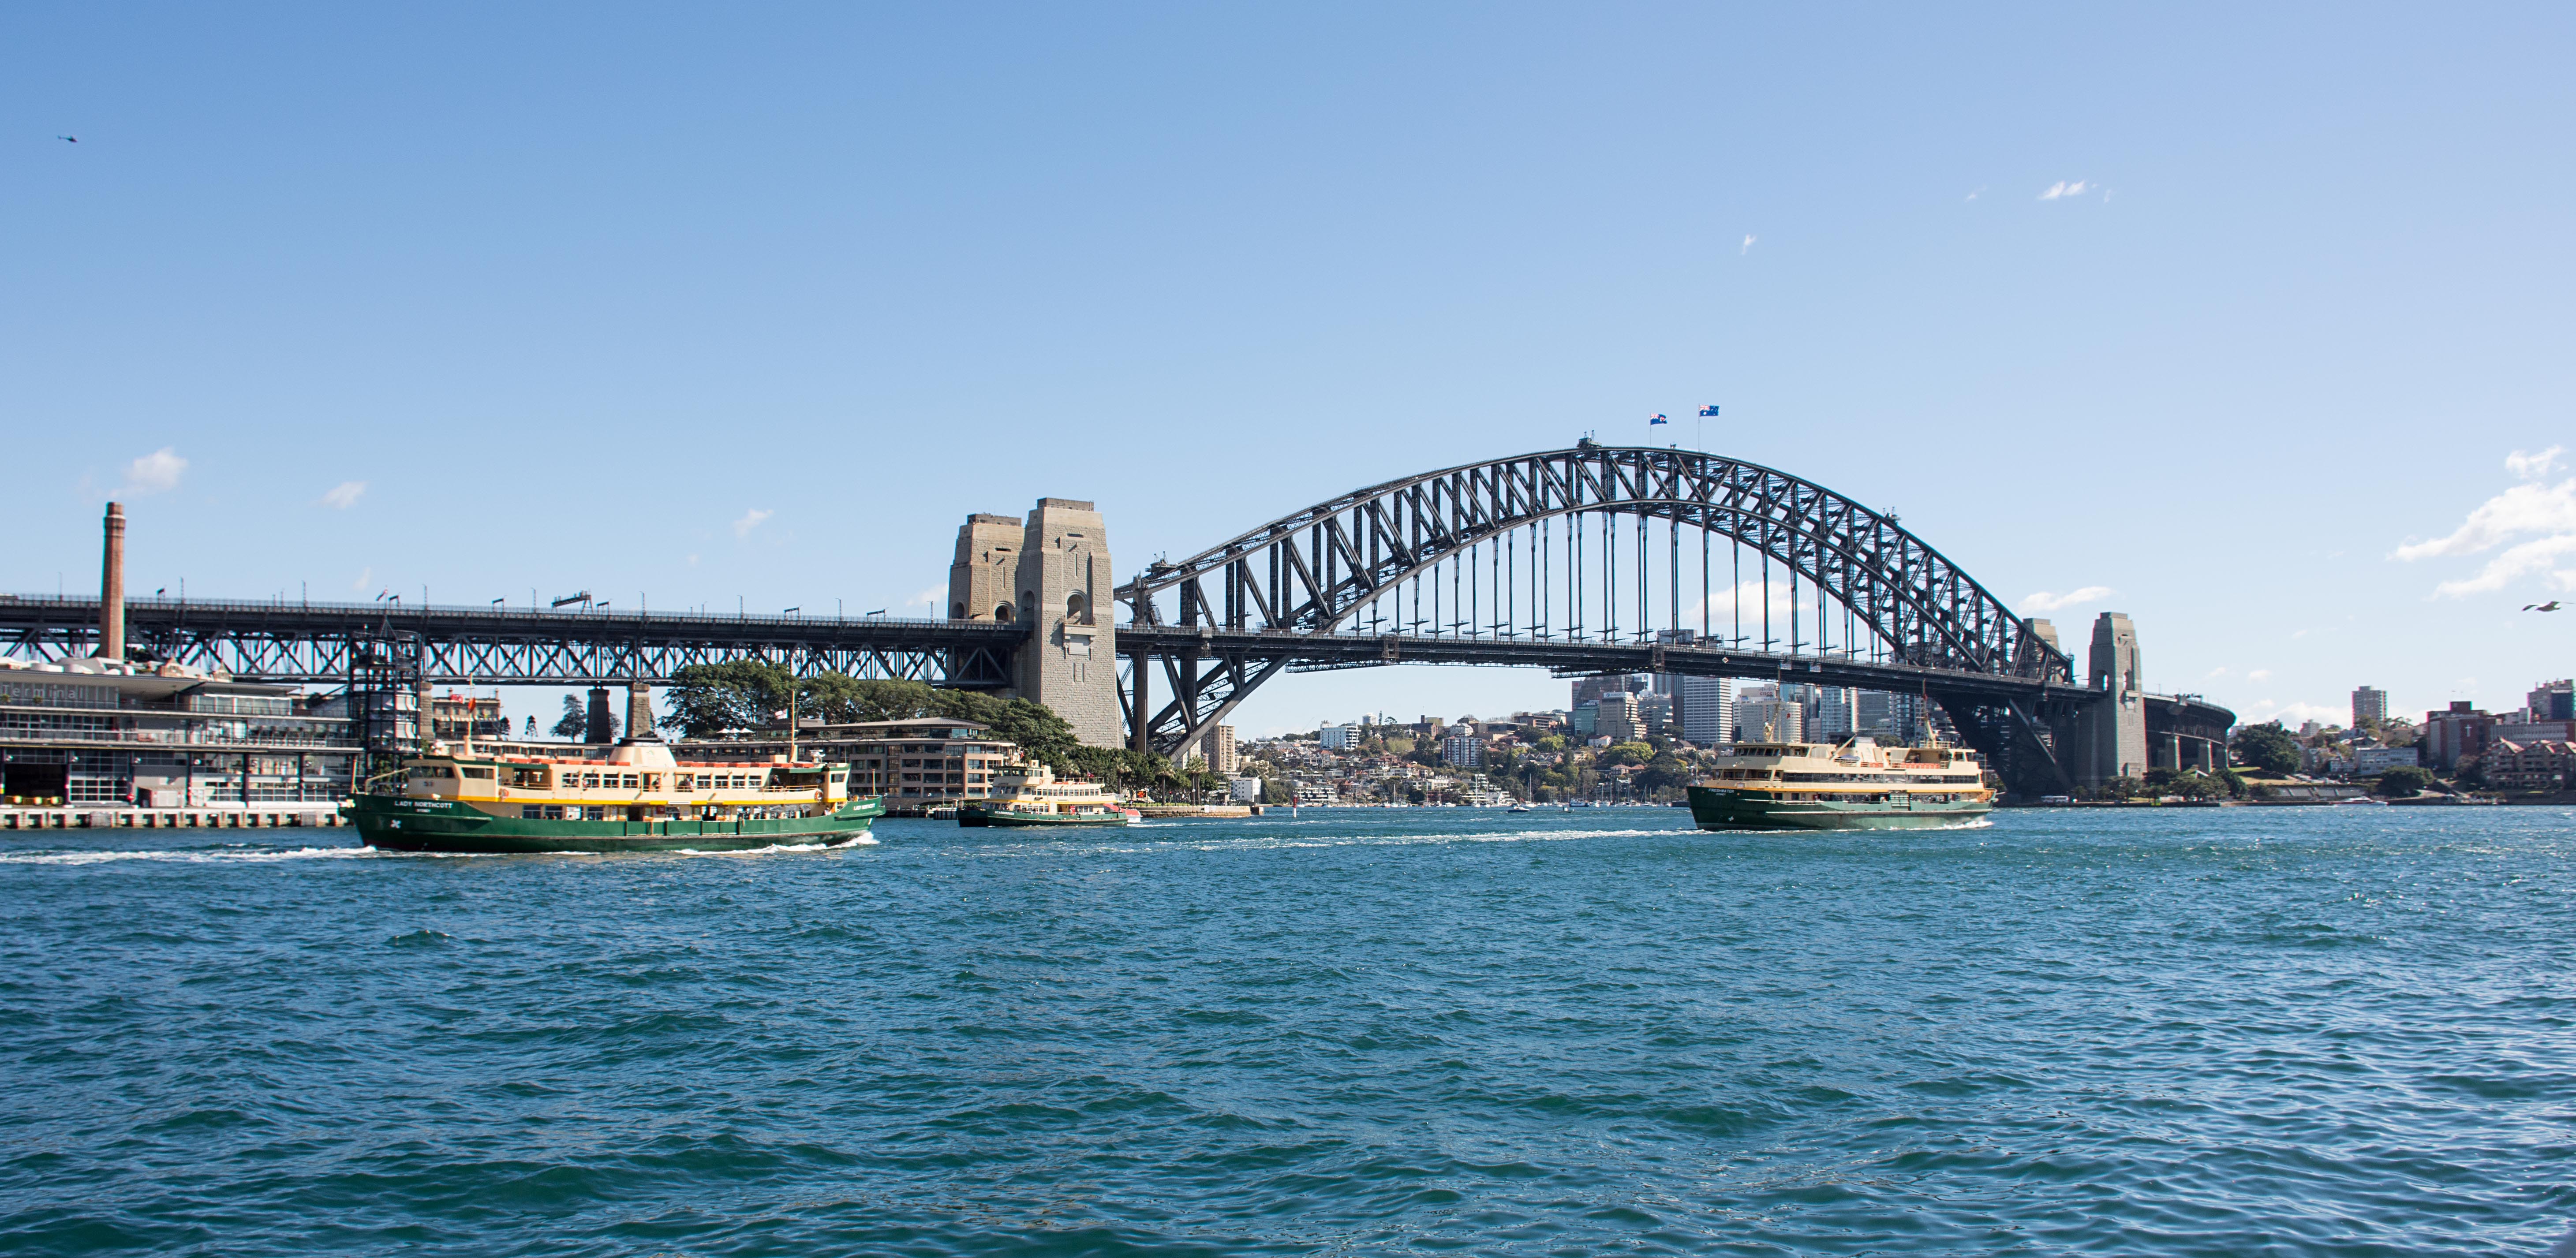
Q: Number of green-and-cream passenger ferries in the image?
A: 3